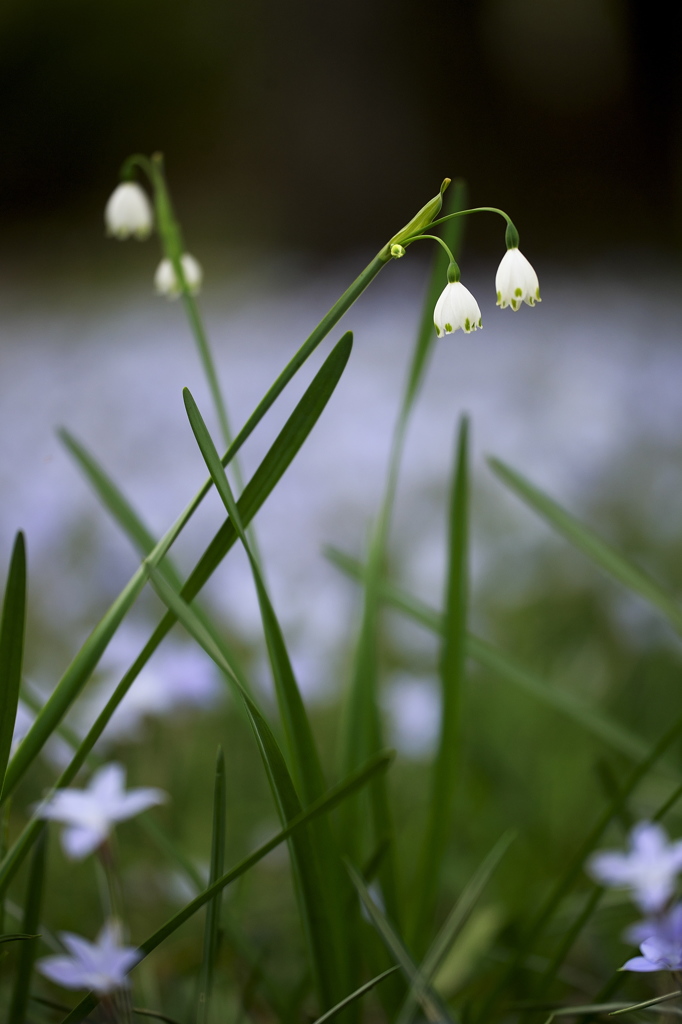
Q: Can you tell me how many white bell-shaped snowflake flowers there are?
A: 4